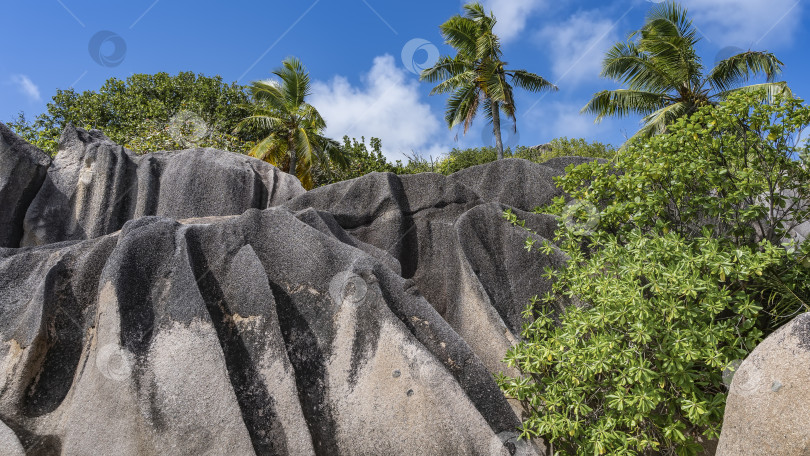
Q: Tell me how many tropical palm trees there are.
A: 3